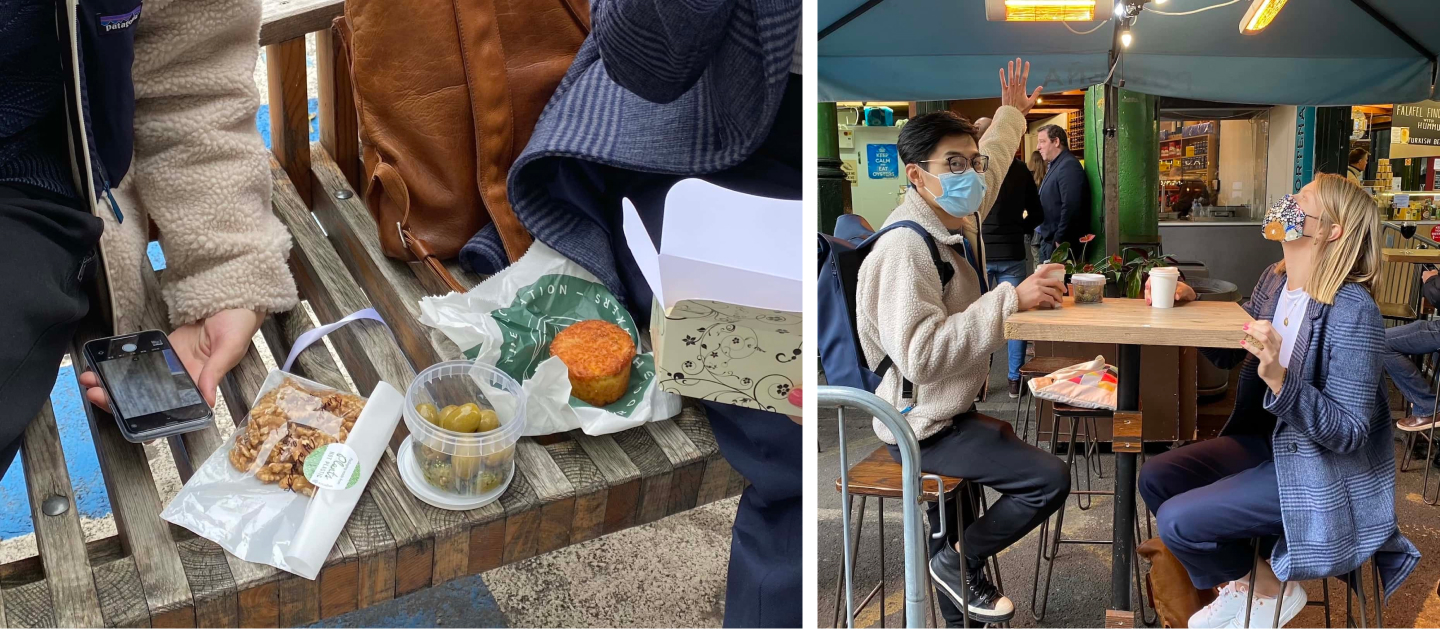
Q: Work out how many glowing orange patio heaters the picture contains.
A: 2